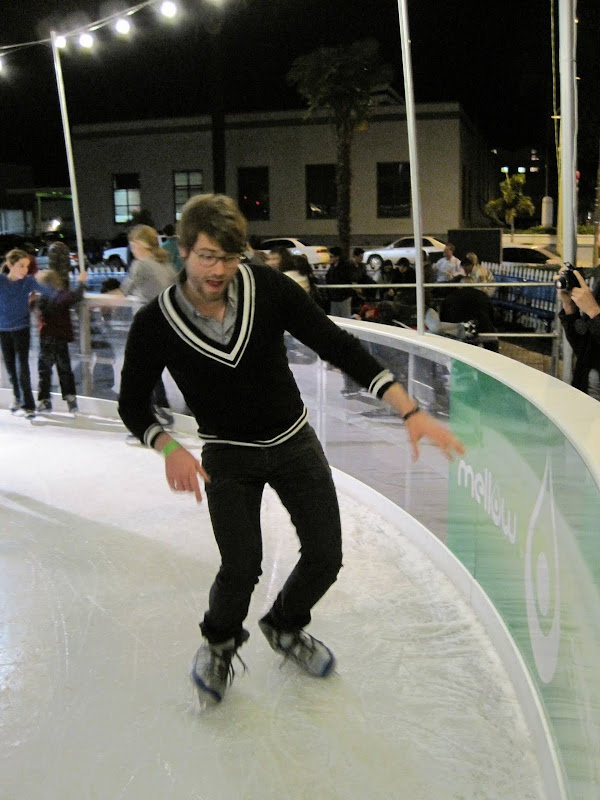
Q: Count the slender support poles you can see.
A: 3